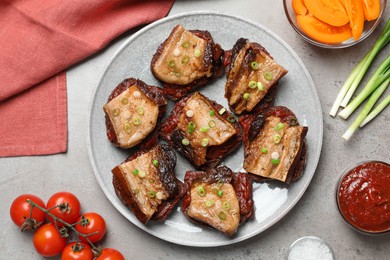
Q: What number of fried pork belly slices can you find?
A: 7